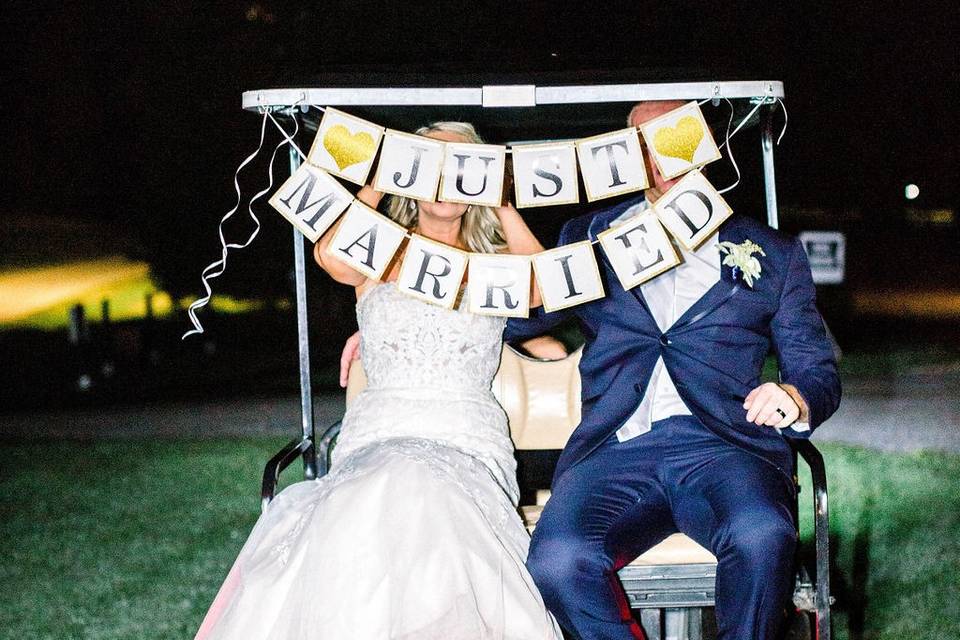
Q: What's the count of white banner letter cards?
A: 11